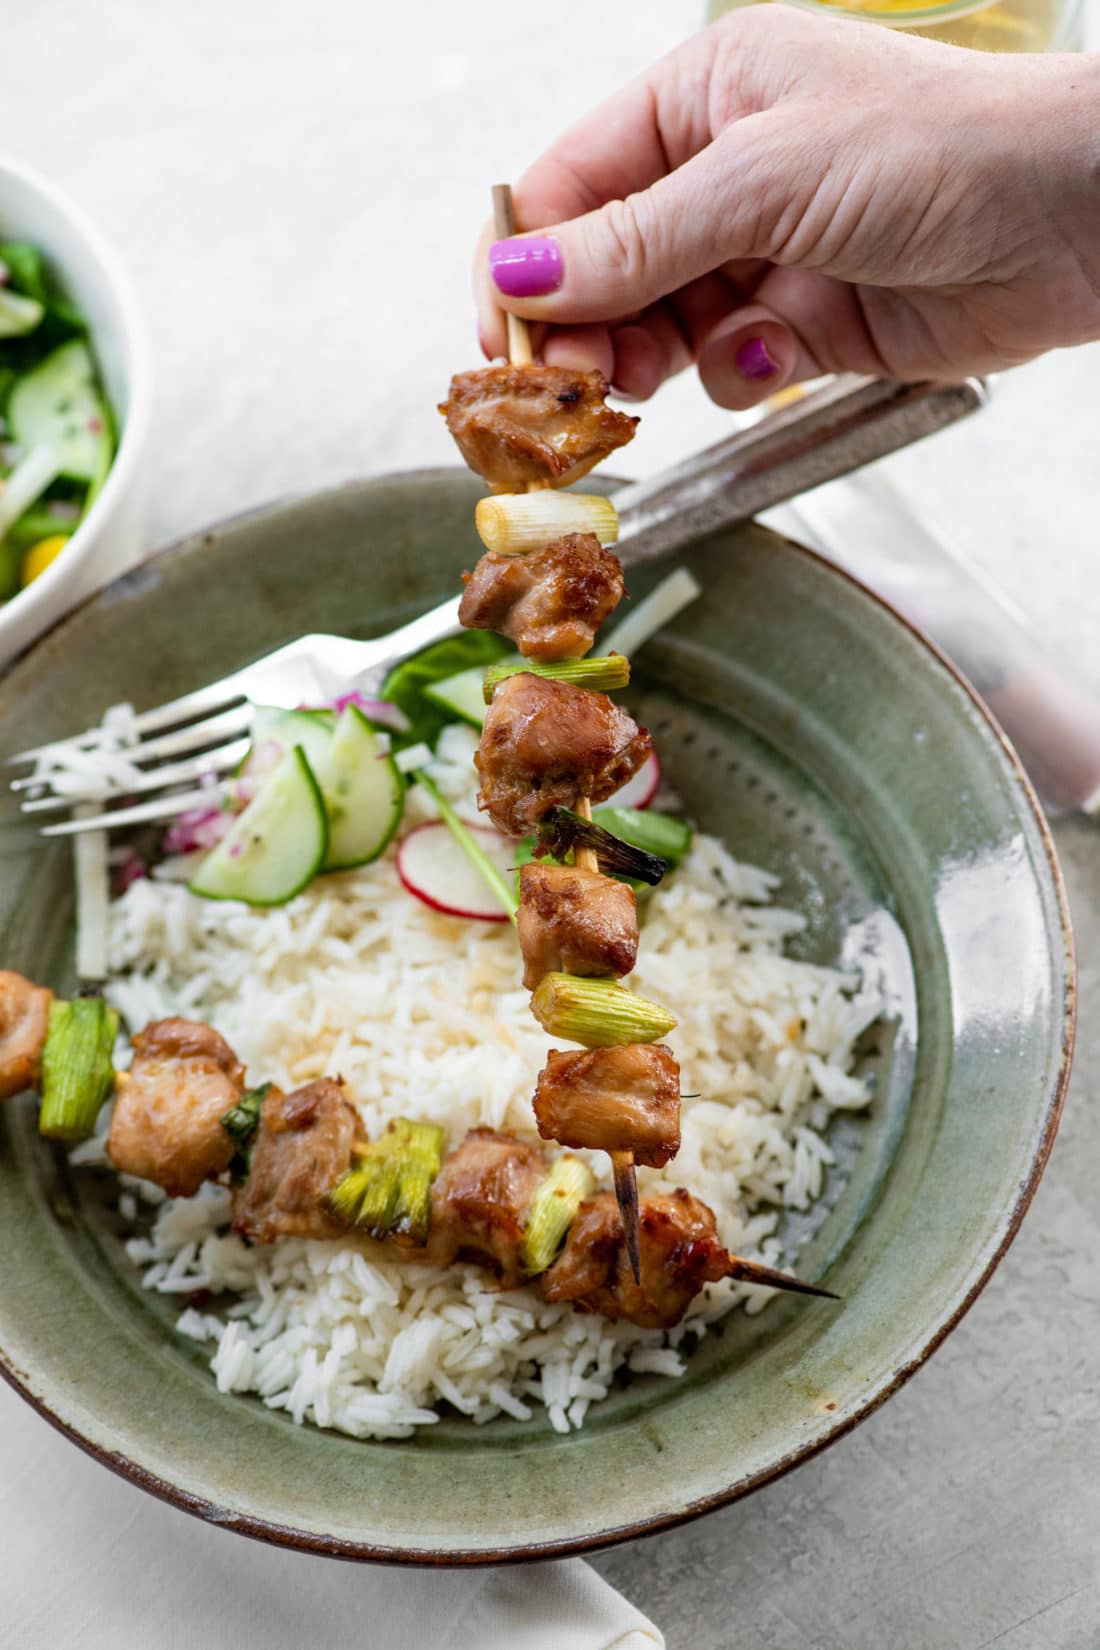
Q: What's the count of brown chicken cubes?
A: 10